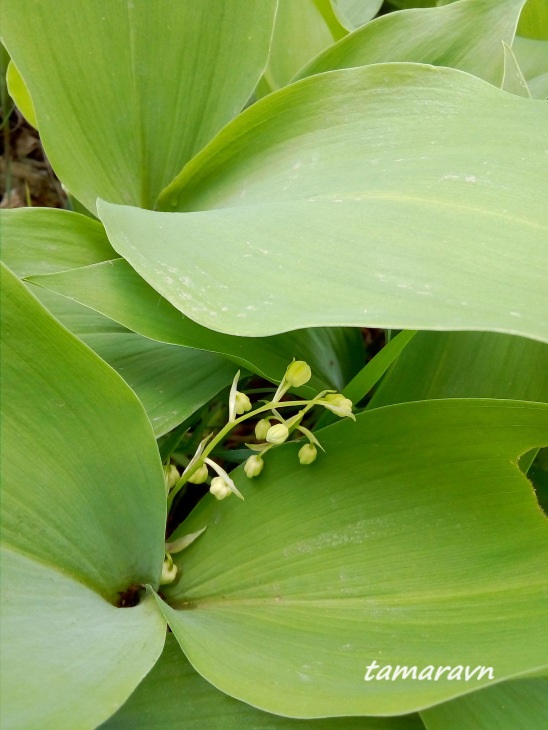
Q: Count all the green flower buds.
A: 11